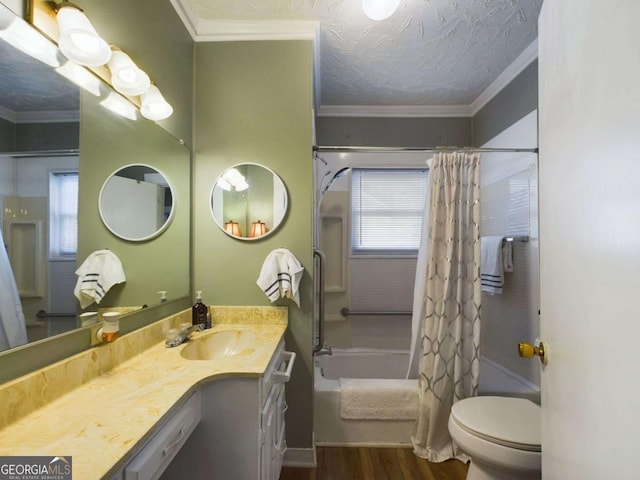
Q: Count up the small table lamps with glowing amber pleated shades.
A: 2